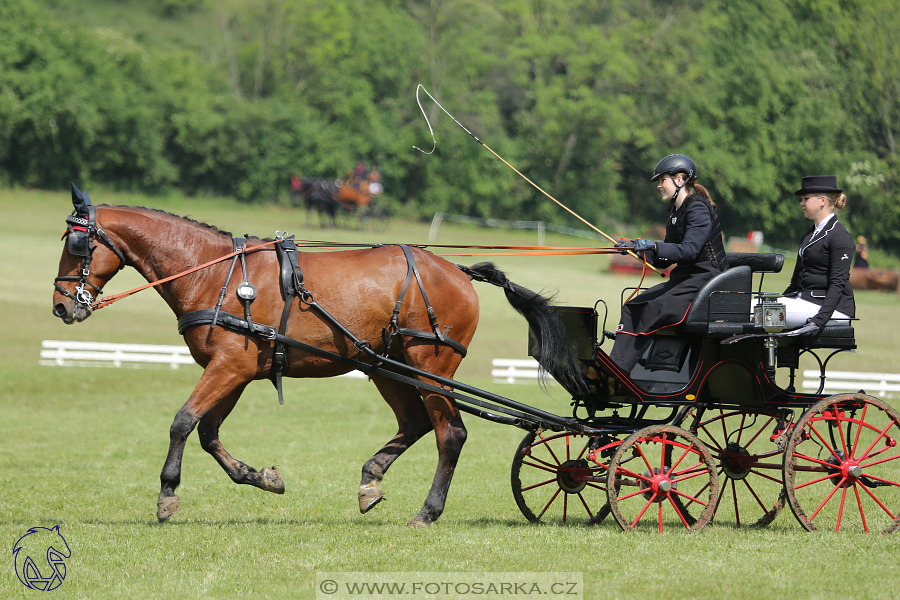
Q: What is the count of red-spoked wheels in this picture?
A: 4